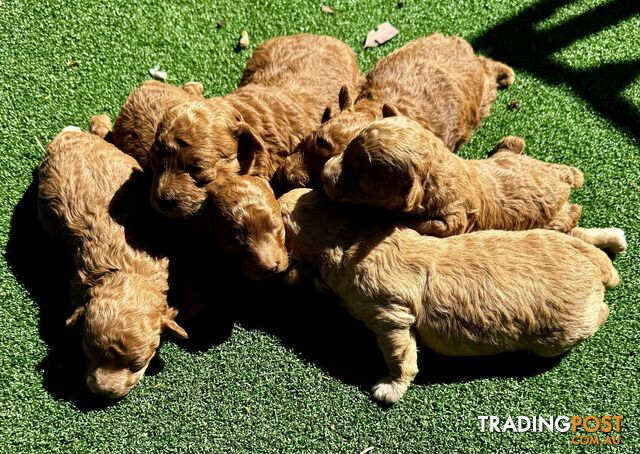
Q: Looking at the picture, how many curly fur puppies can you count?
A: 6